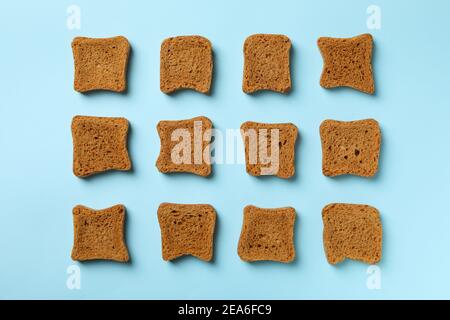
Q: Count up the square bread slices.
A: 12